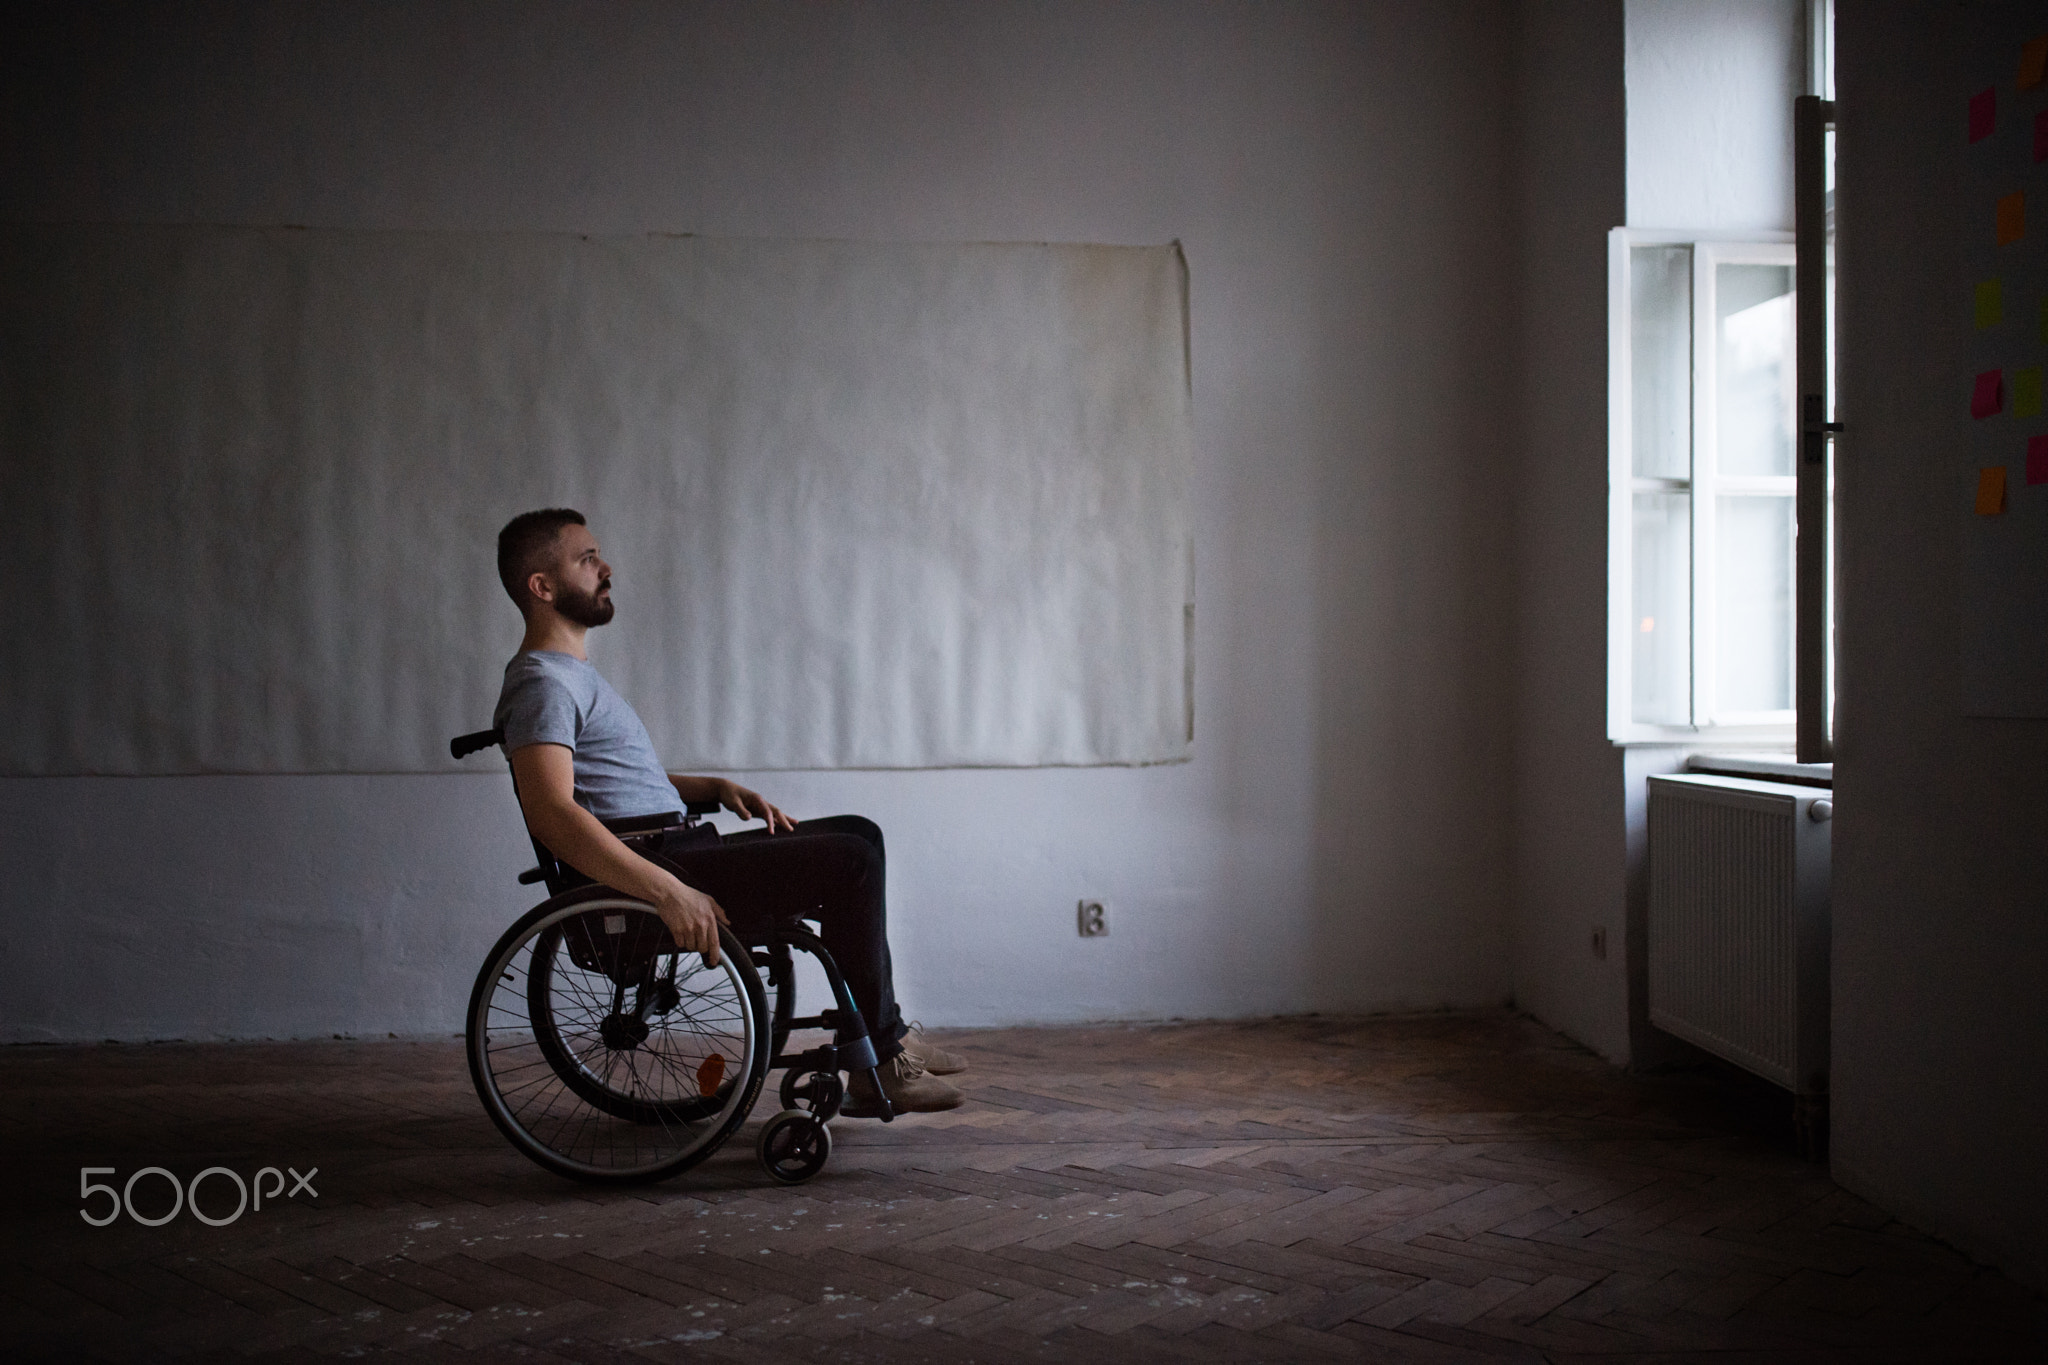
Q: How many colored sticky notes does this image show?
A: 10